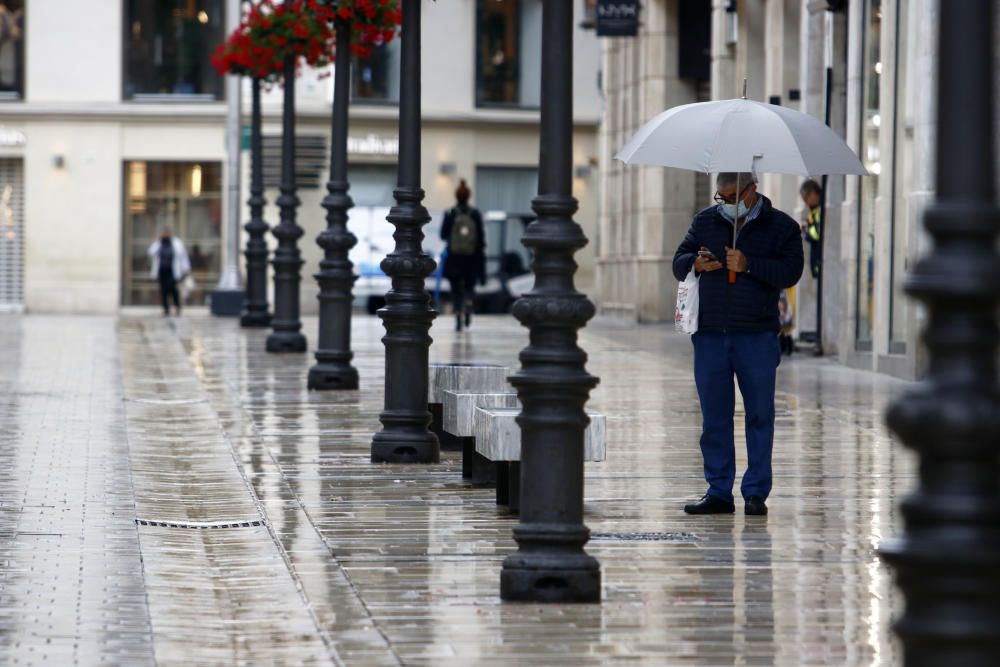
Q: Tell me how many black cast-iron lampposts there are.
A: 6